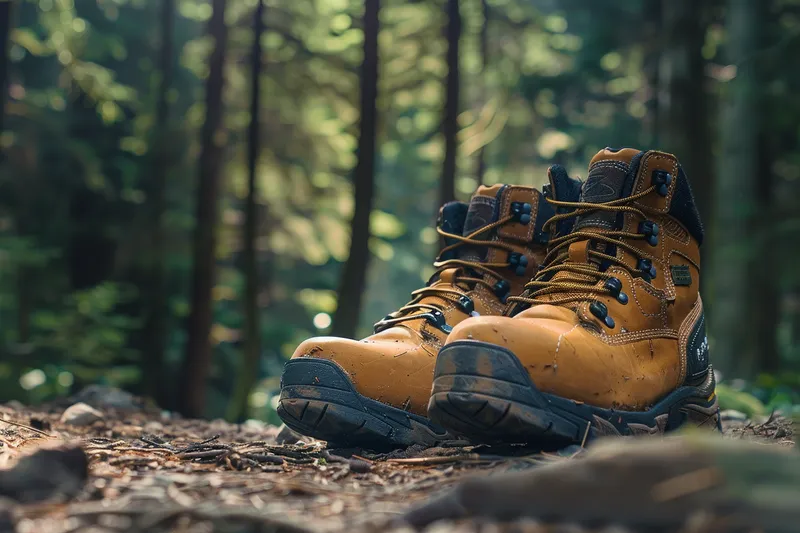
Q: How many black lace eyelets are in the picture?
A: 10